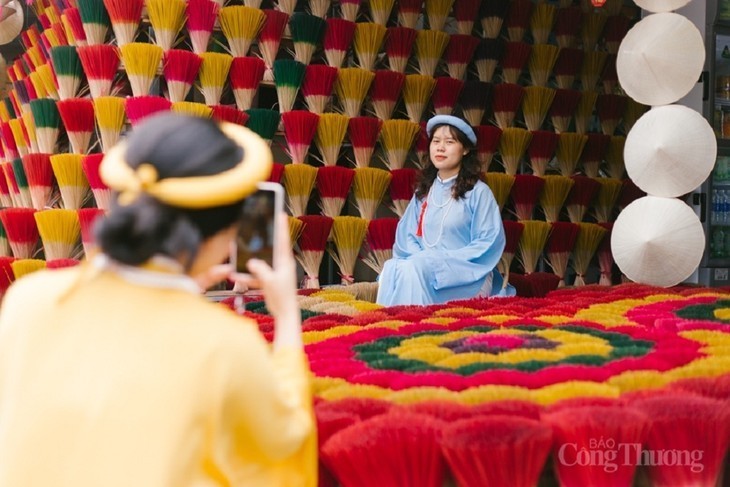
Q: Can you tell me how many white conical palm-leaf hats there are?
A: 4